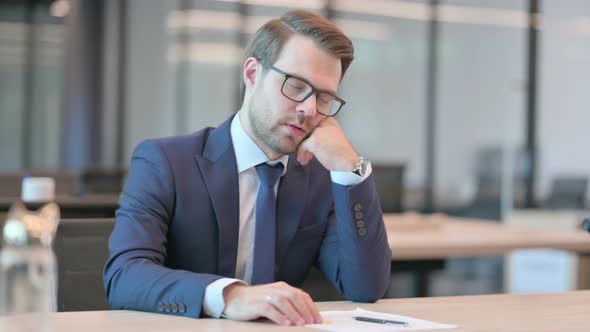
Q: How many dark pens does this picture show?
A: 1